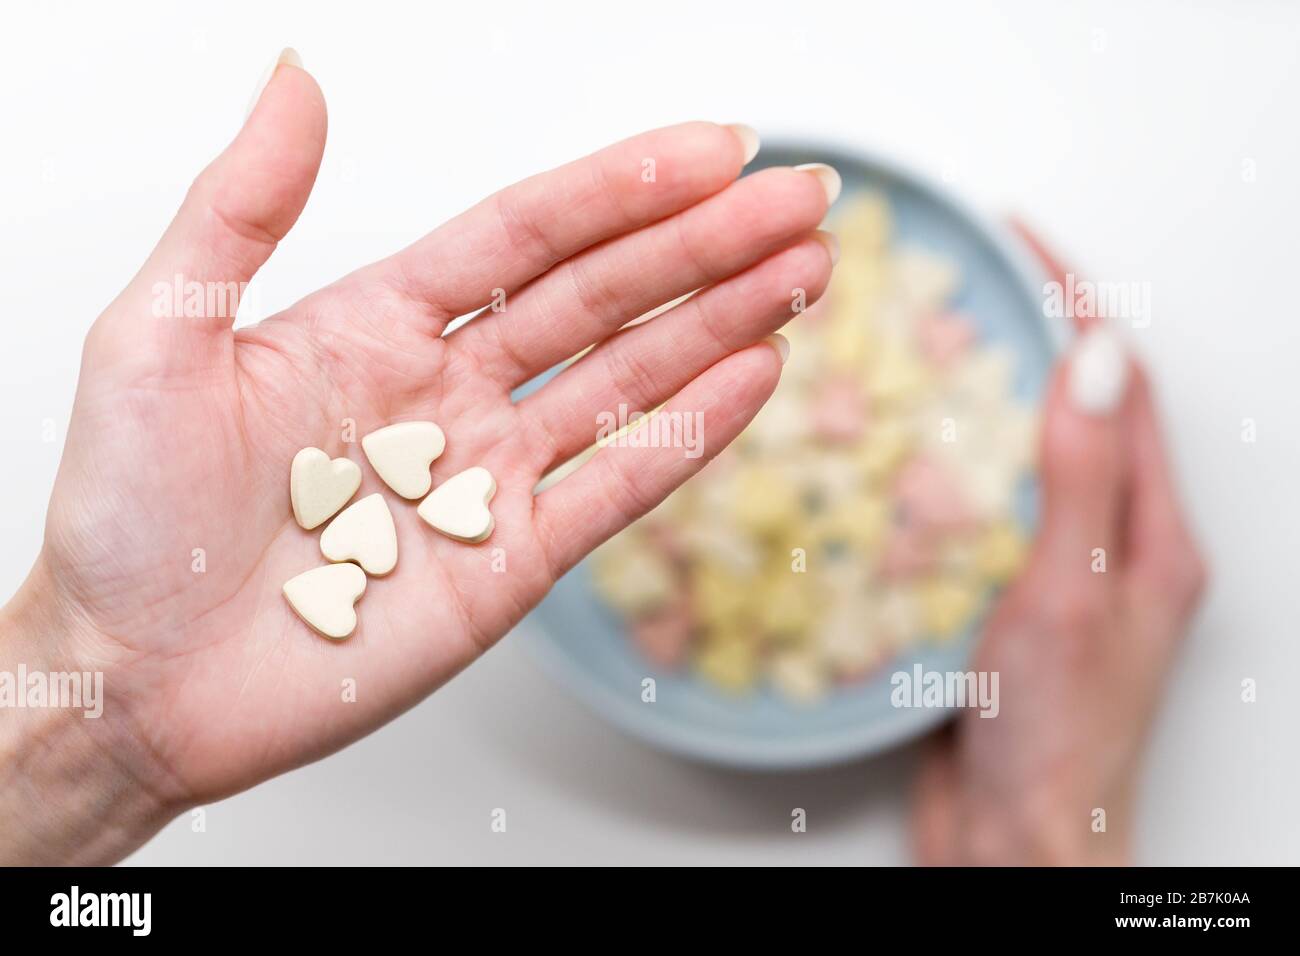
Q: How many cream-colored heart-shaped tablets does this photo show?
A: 5